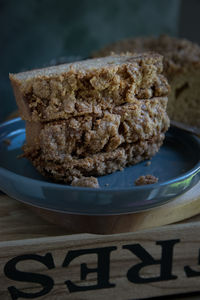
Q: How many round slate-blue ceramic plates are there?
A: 1